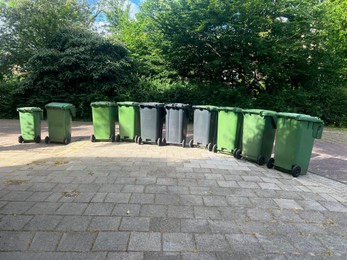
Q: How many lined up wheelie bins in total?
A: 10